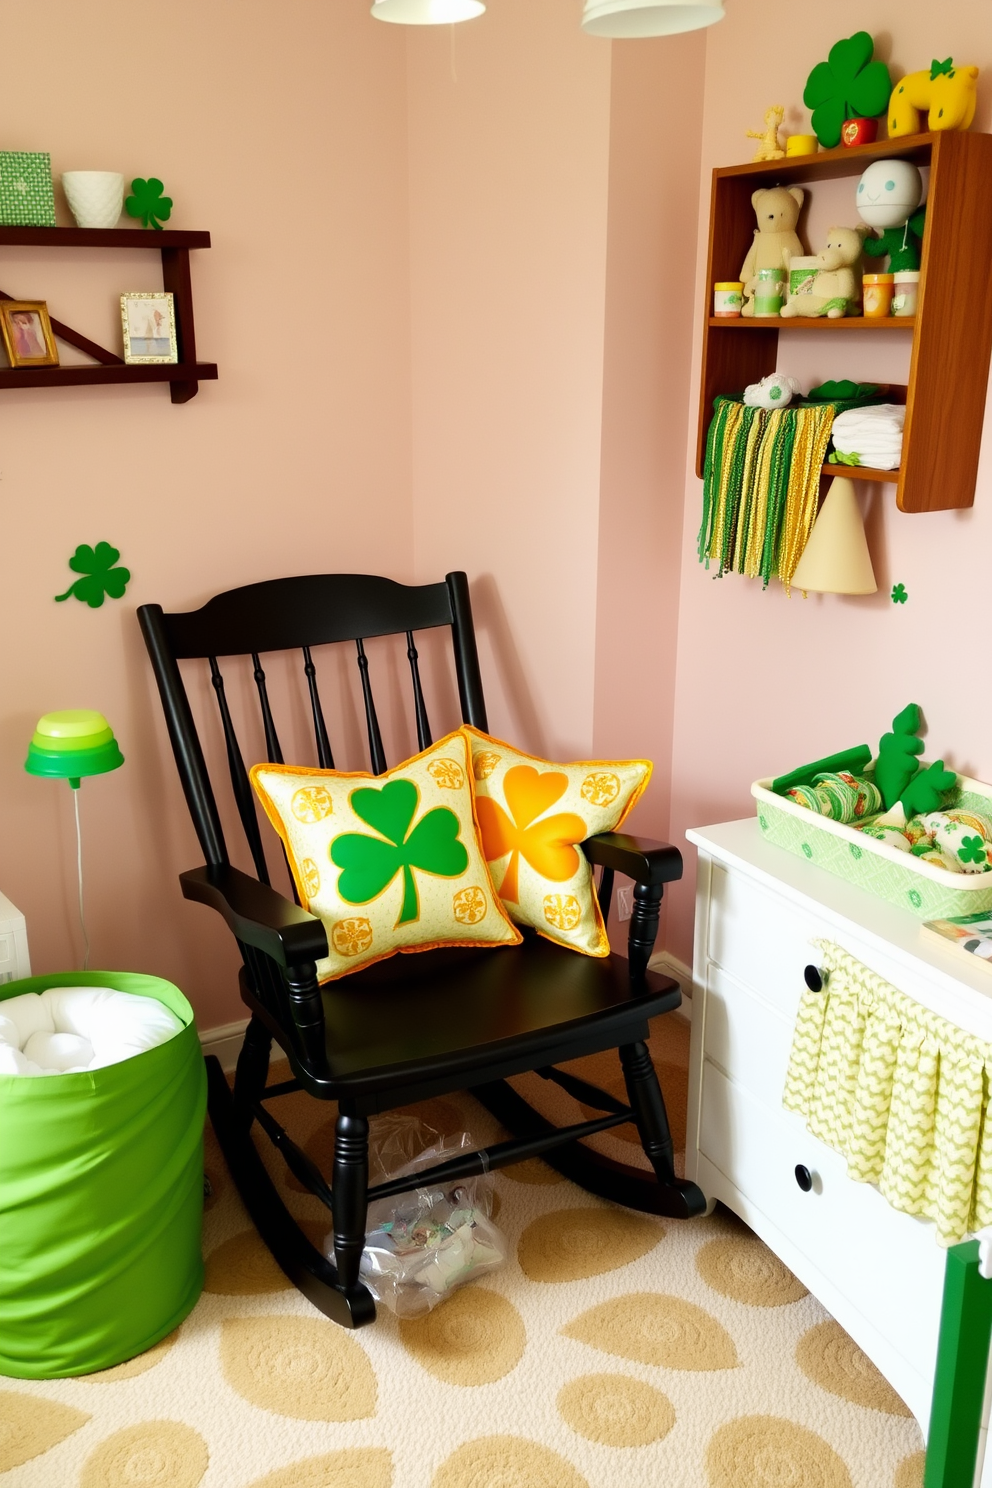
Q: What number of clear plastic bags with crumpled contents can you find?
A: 1